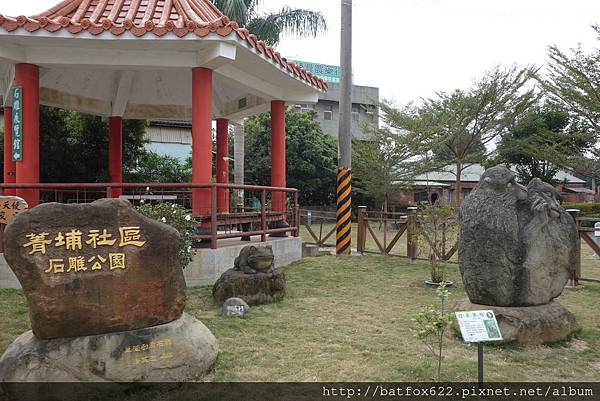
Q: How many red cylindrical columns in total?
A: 6